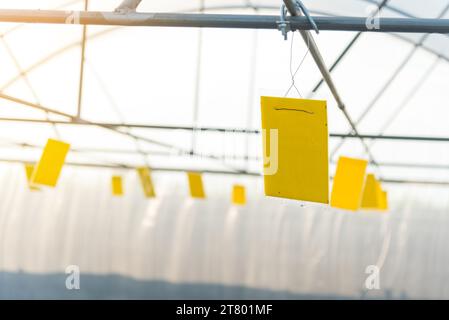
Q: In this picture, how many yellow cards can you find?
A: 10